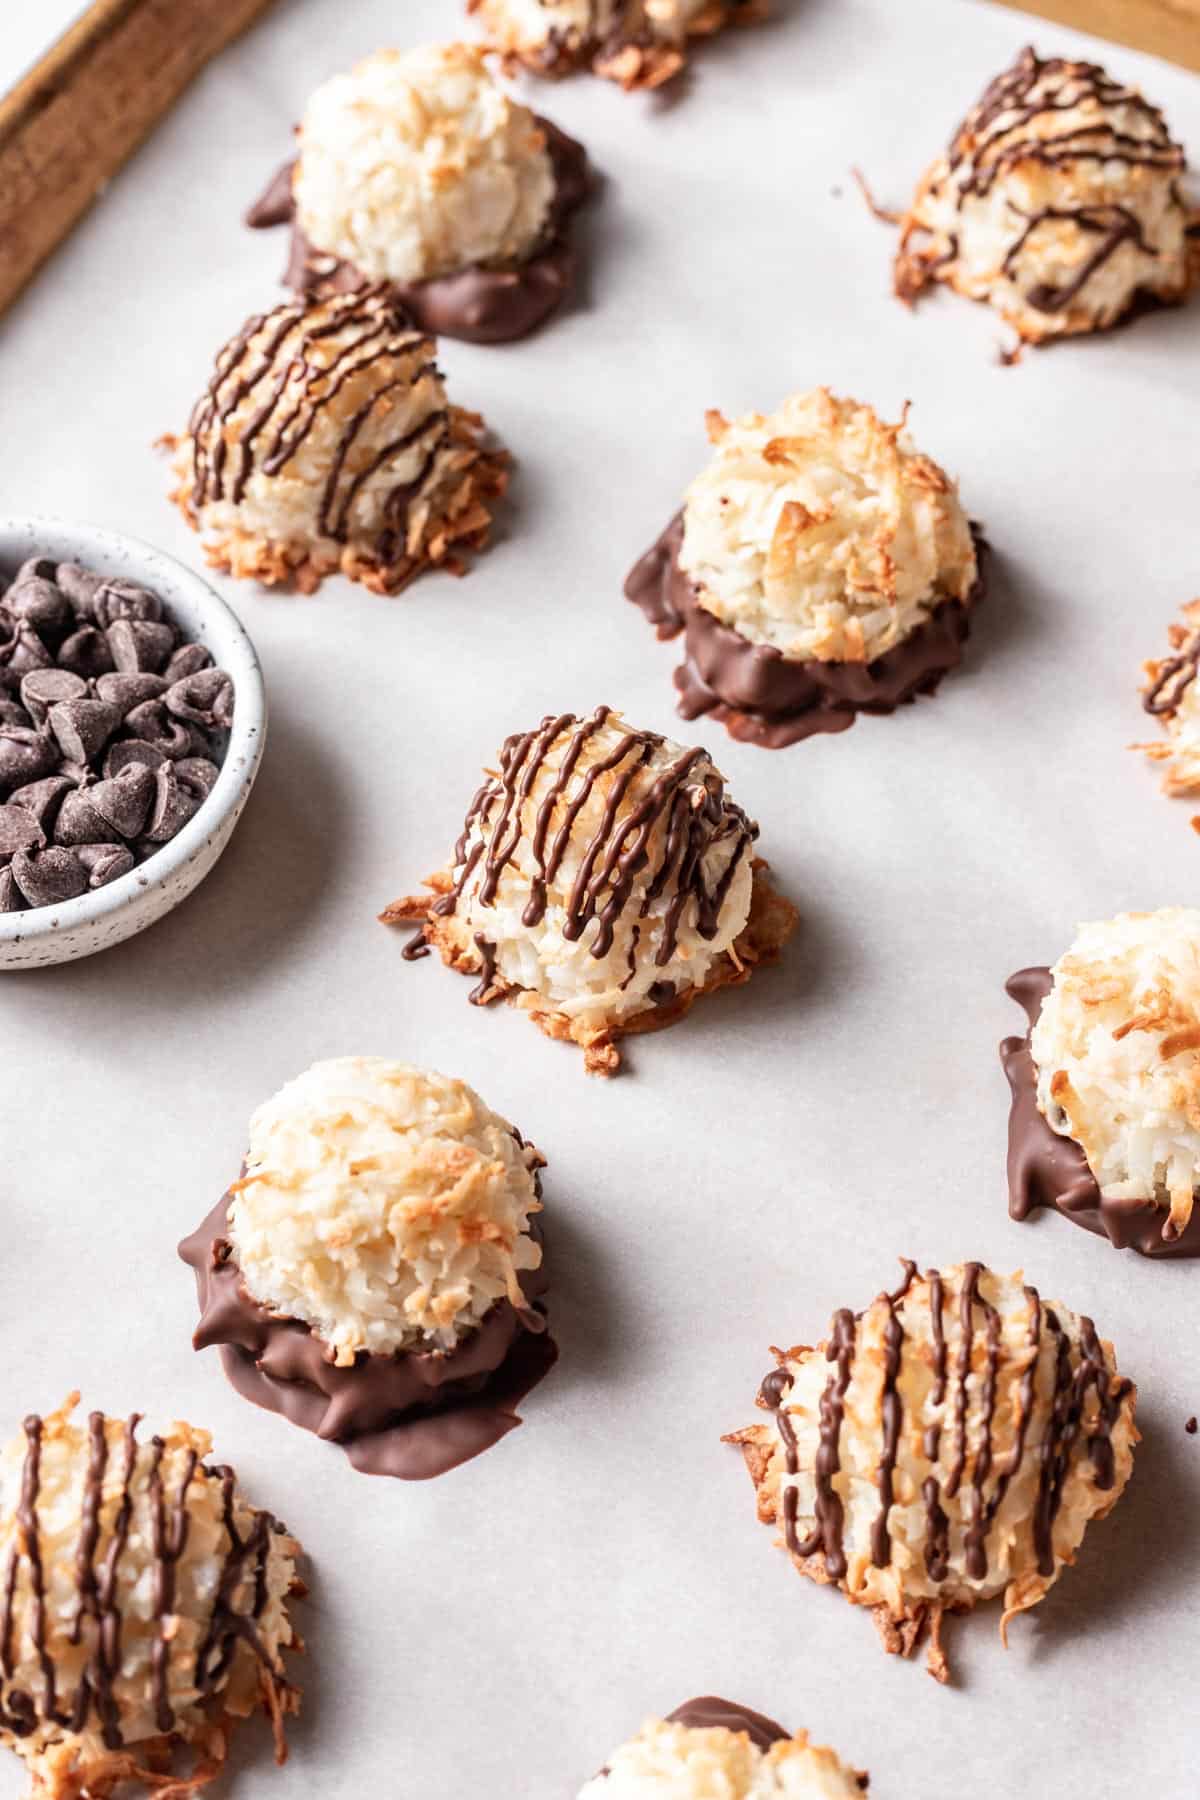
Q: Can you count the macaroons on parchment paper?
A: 12